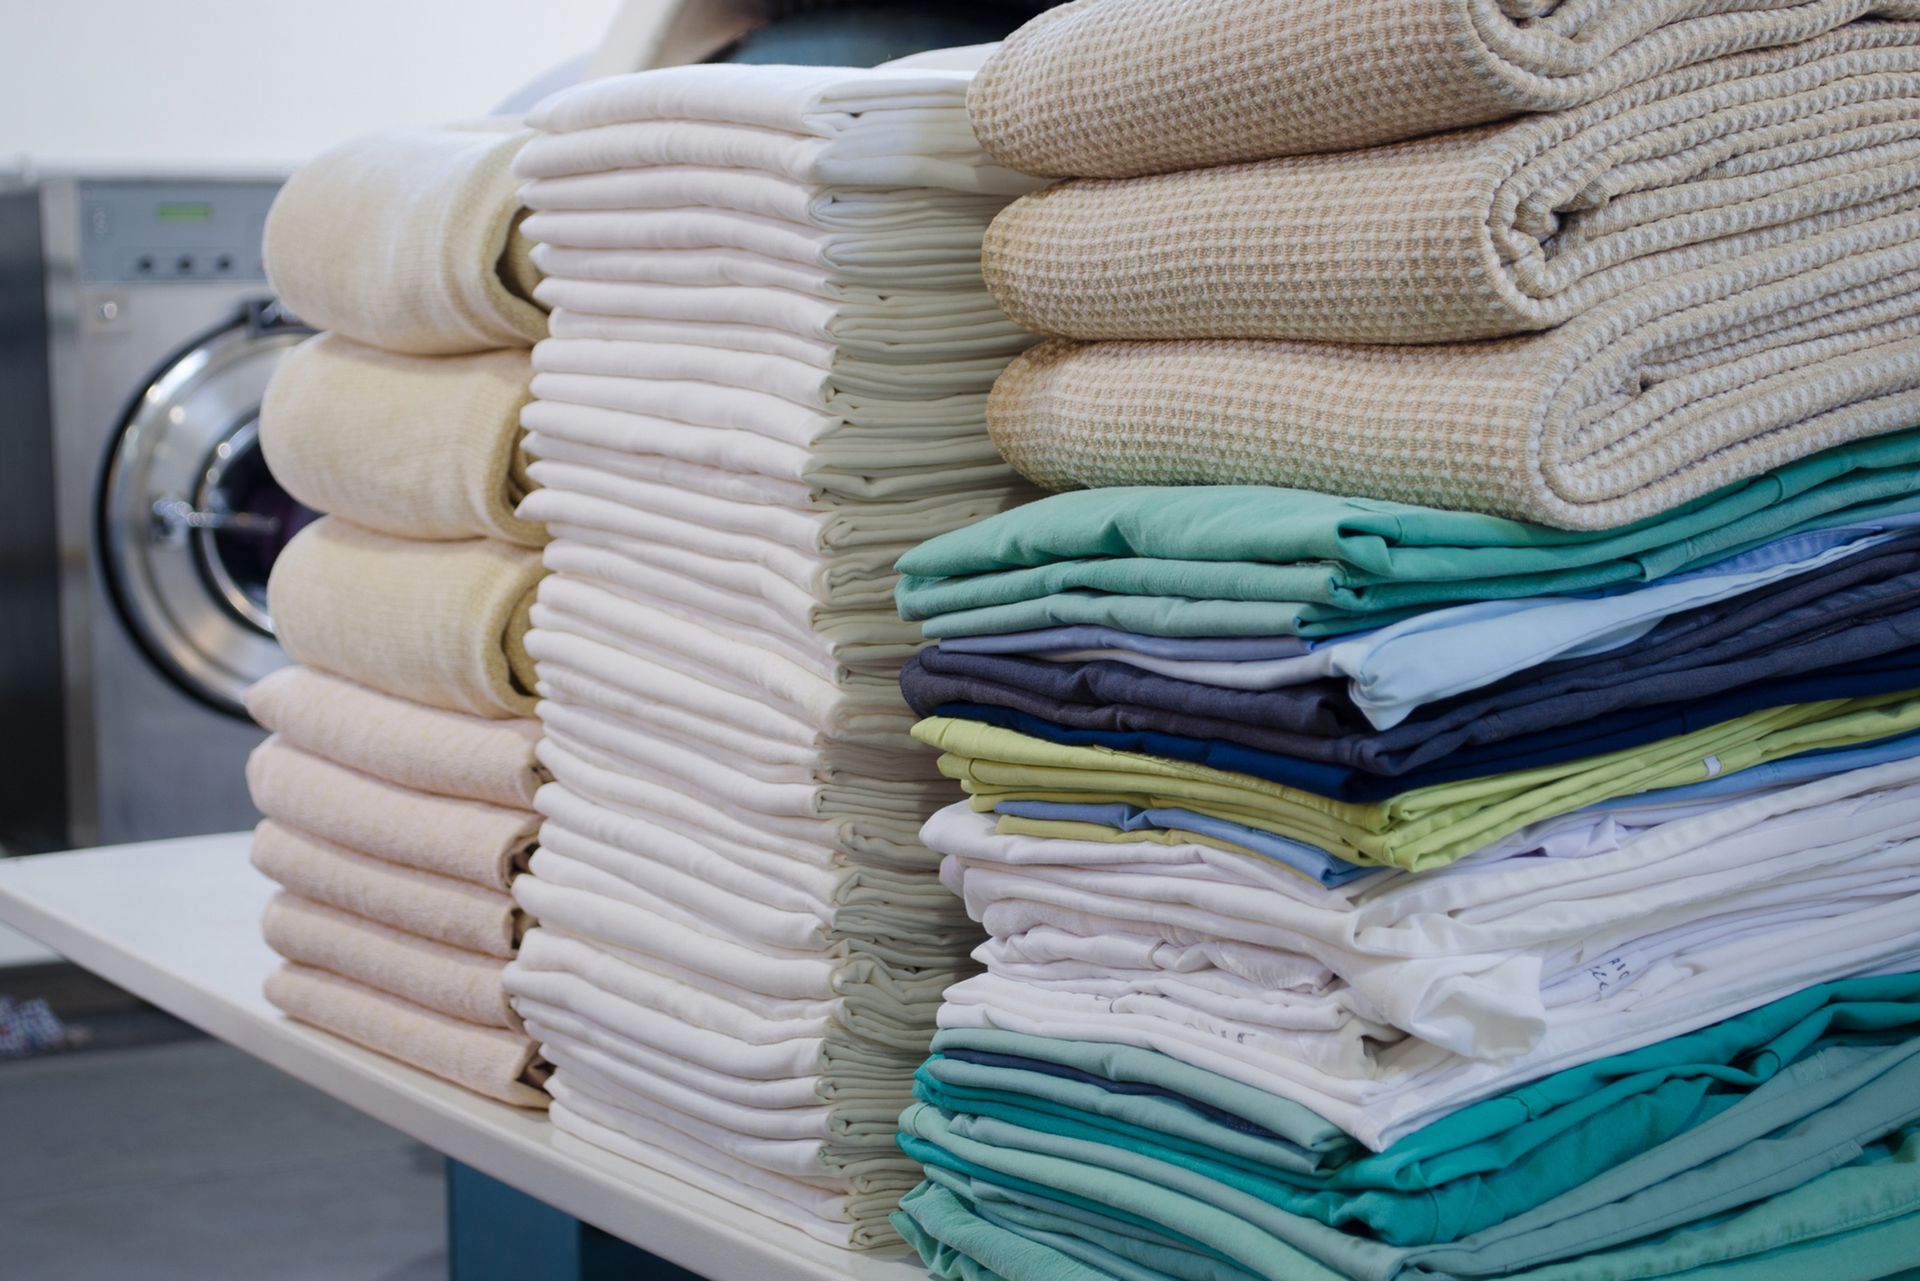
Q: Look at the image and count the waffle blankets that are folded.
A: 3